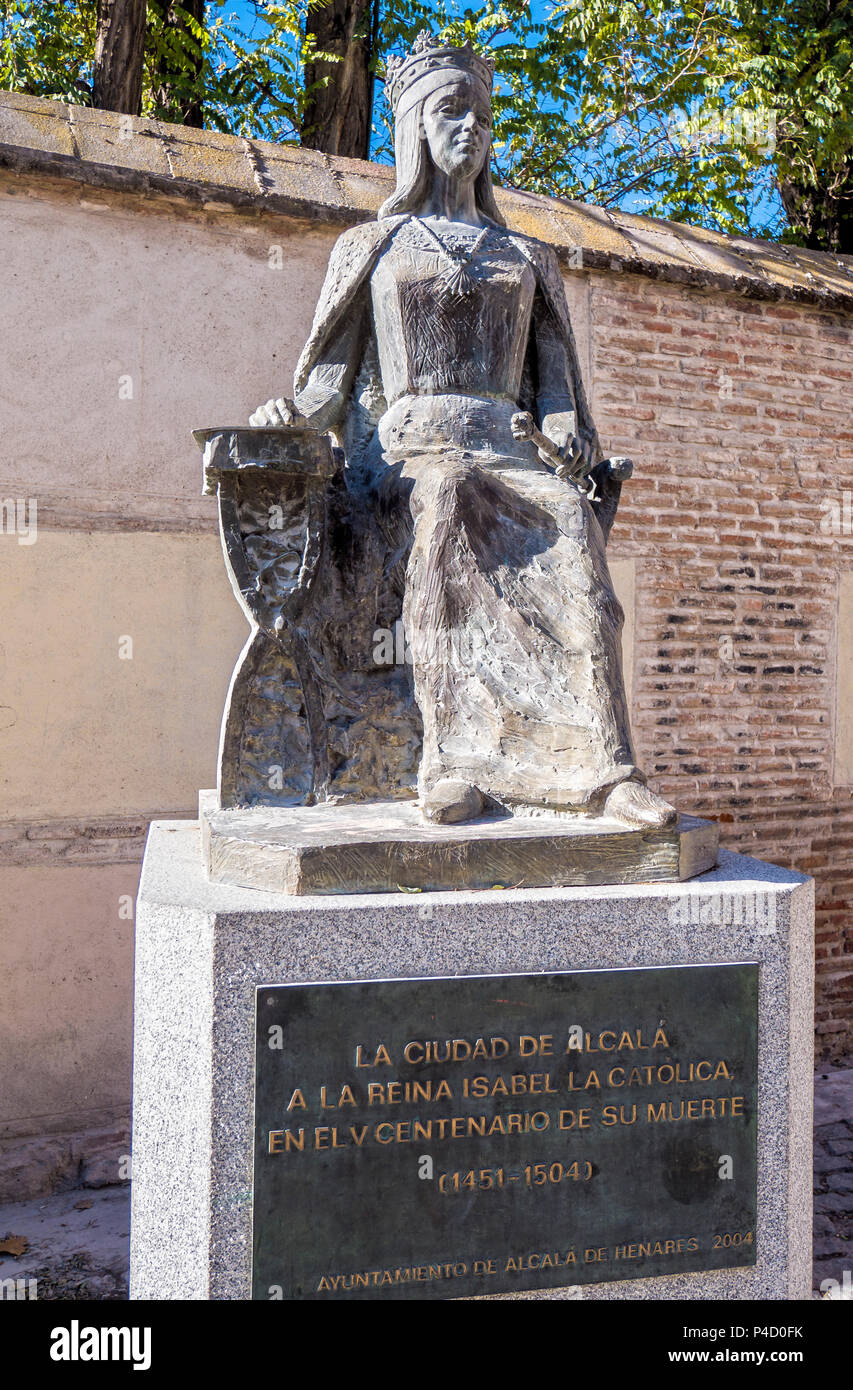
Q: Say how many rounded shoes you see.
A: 2